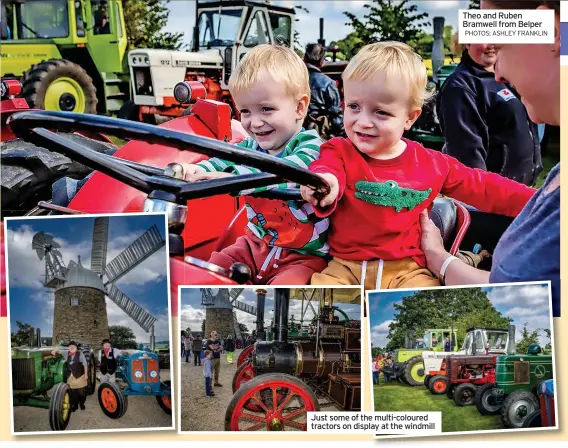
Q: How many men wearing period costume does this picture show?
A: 2